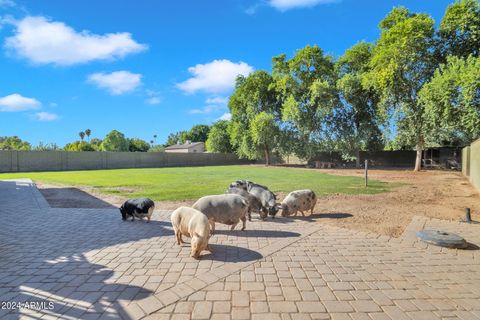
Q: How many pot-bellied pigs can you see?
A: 6